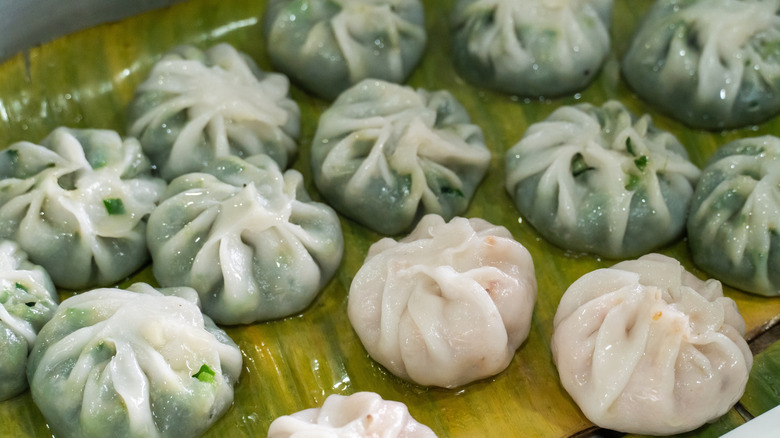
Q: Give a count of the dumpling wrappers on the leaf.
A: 14